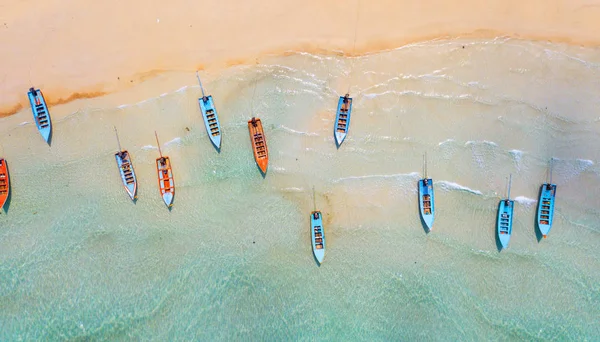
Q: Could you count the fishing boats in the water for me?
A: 11